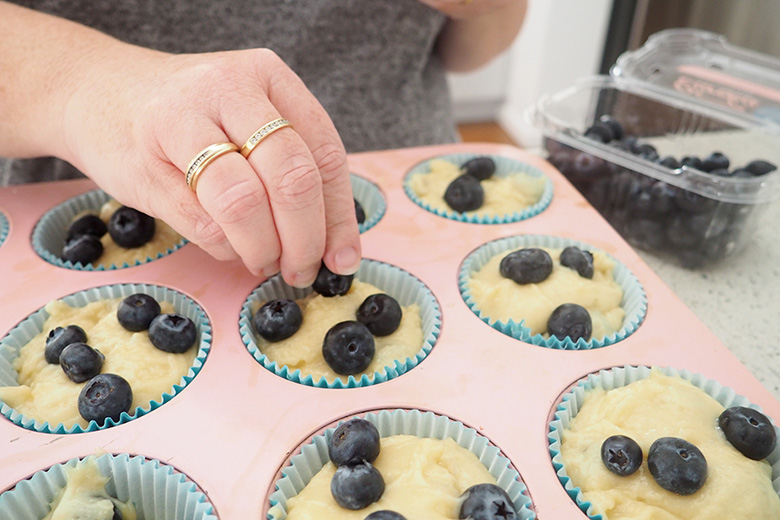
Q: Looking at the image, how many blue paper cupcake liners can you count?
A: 10